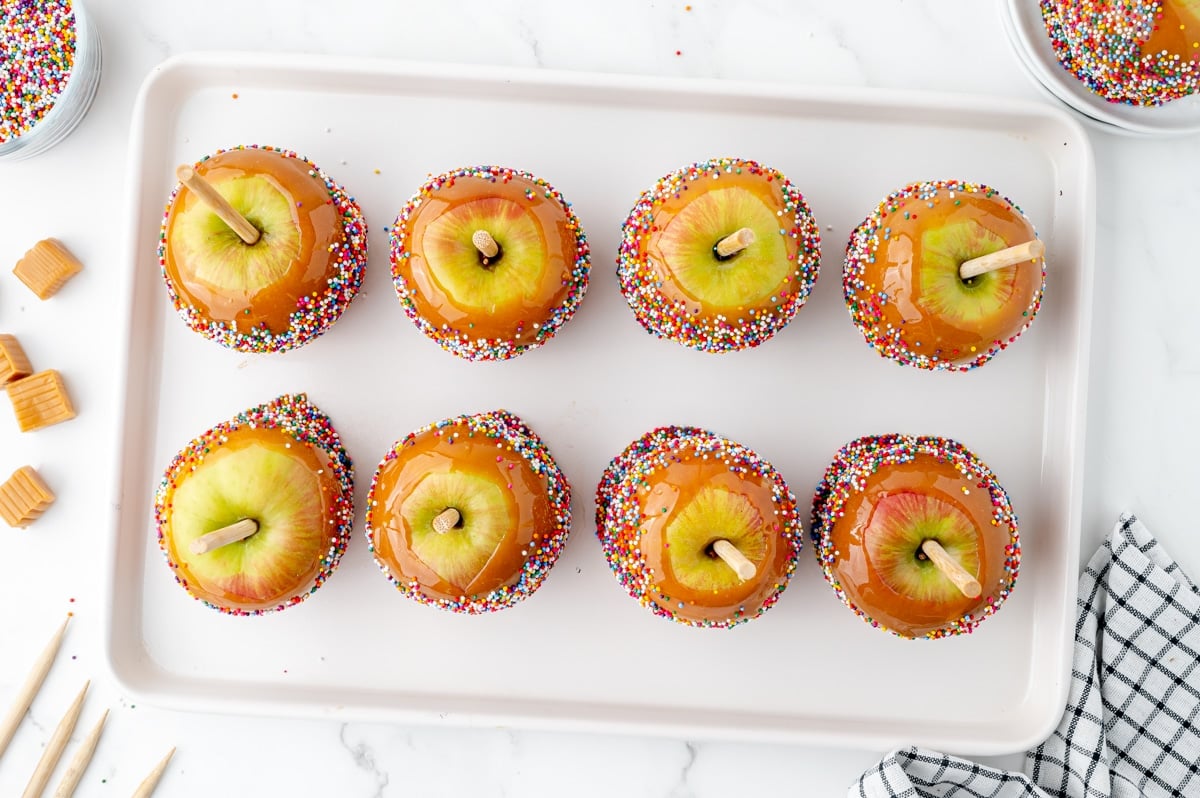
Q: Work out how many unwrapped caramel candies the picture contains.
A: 4